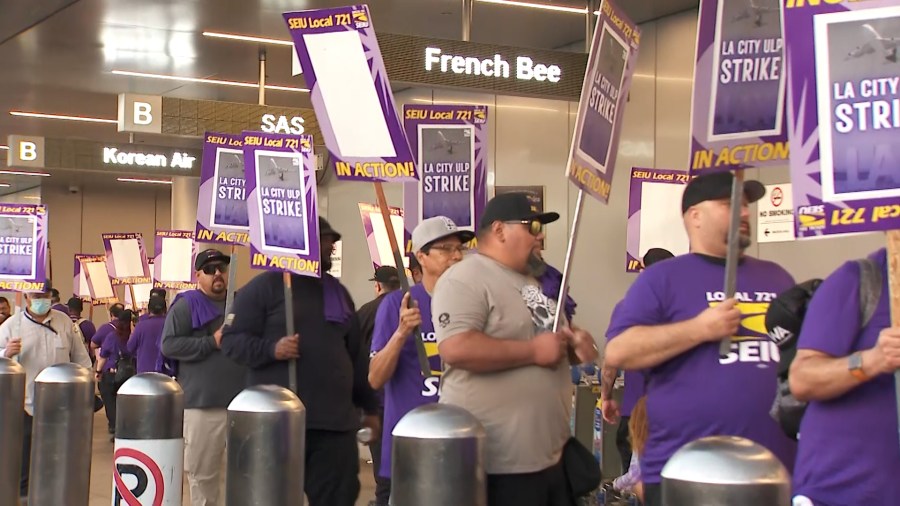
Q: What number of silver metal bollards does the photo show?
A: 6